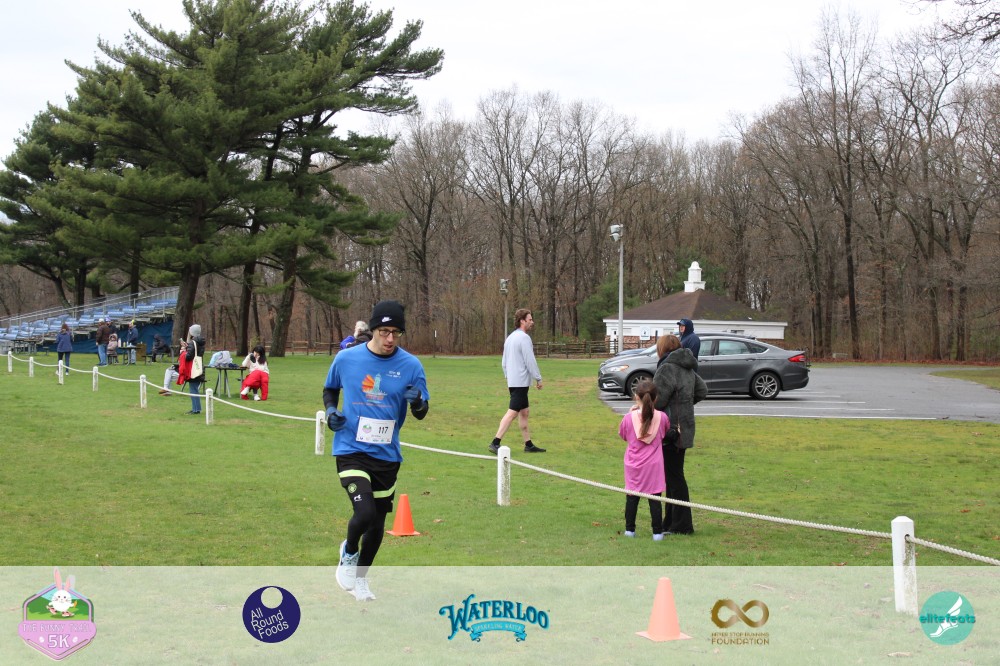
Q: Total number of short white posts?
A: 9